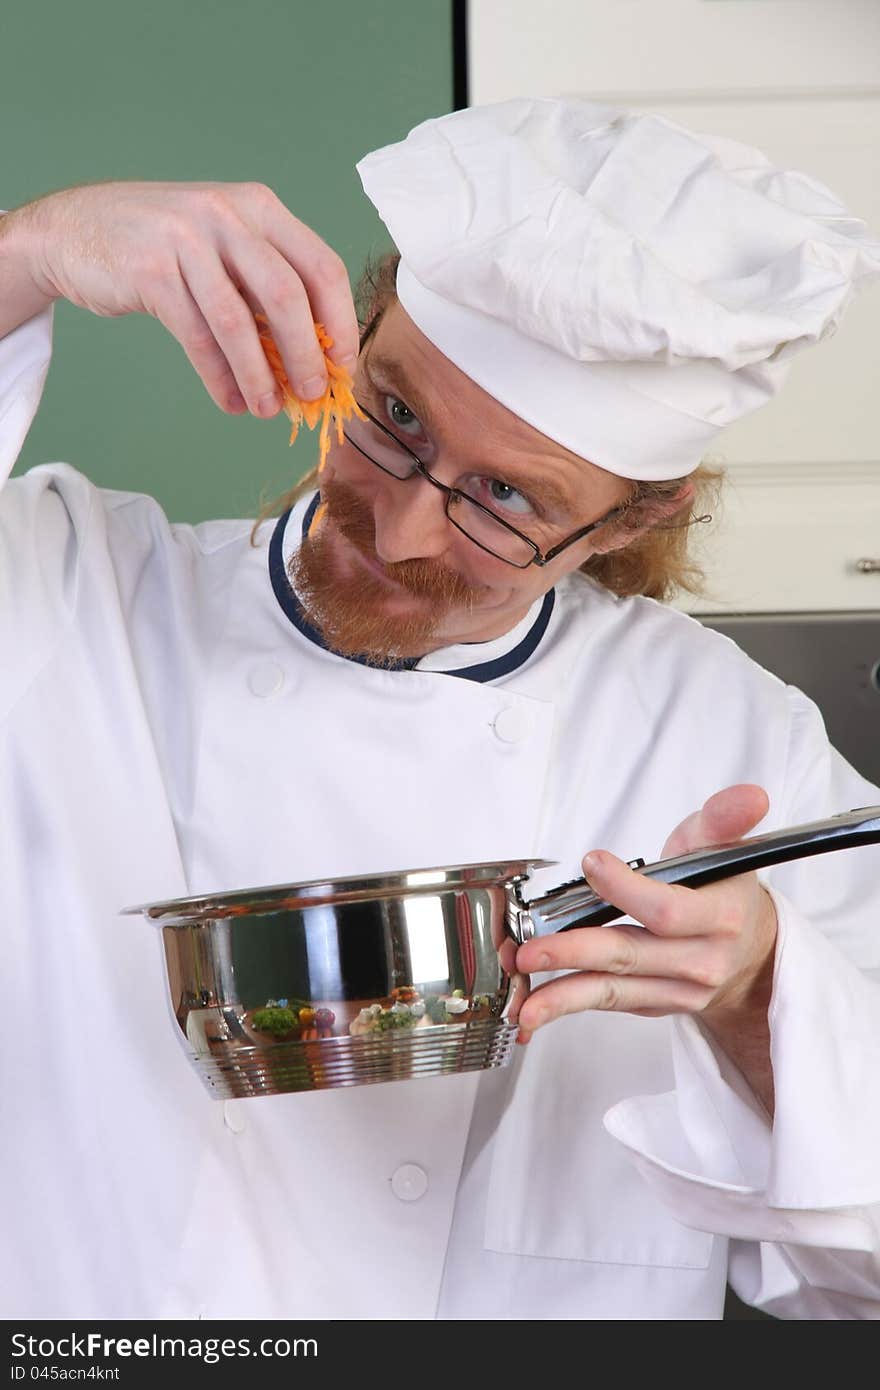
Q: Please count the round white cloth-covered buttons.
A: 4